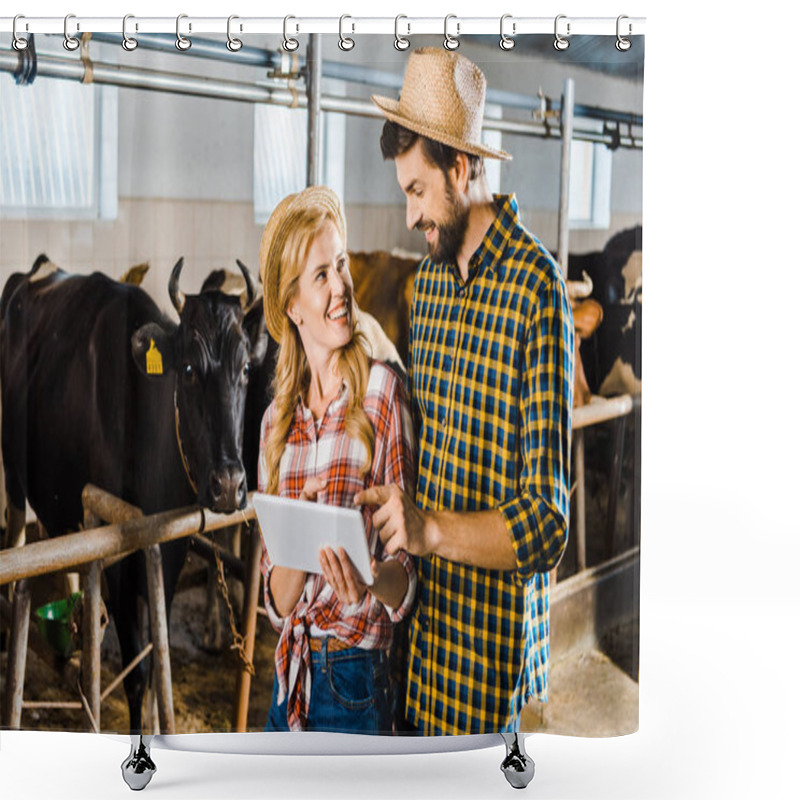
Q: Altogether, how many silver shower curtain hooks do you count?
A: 12